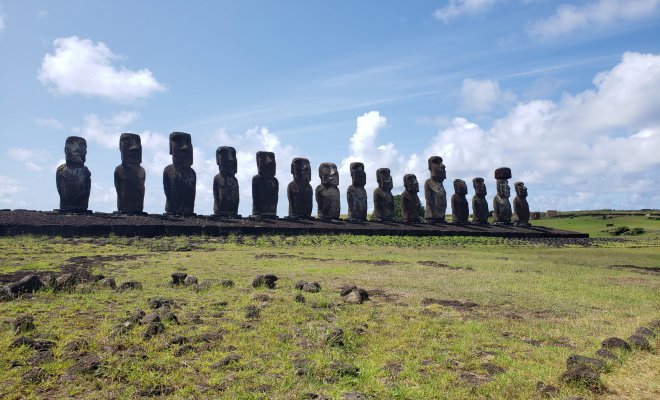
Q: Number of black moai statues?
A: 15